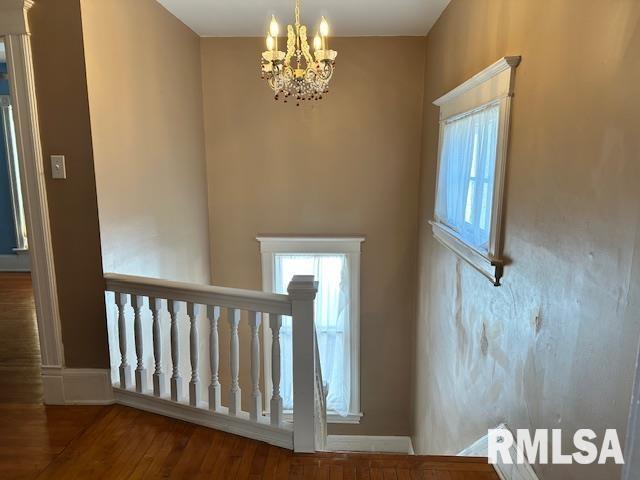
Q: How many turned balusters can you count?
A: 9